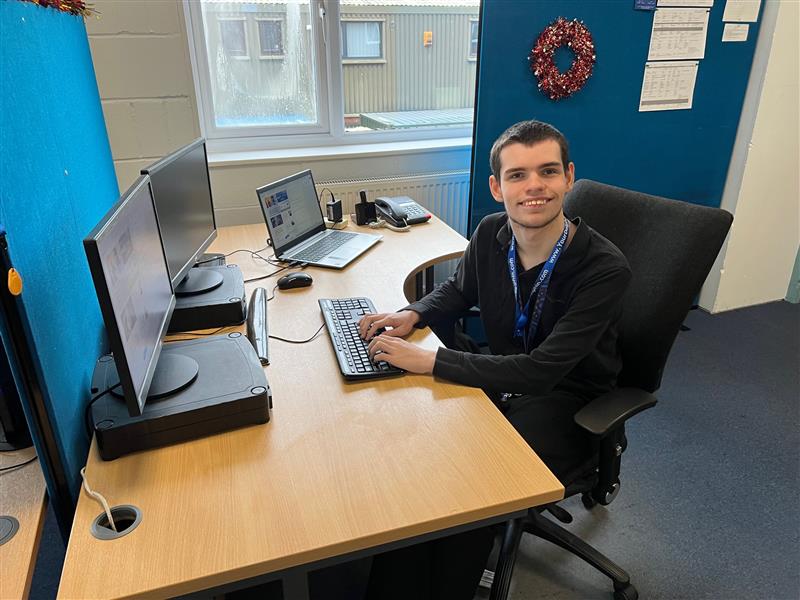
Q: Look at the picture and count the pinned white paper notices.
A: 5